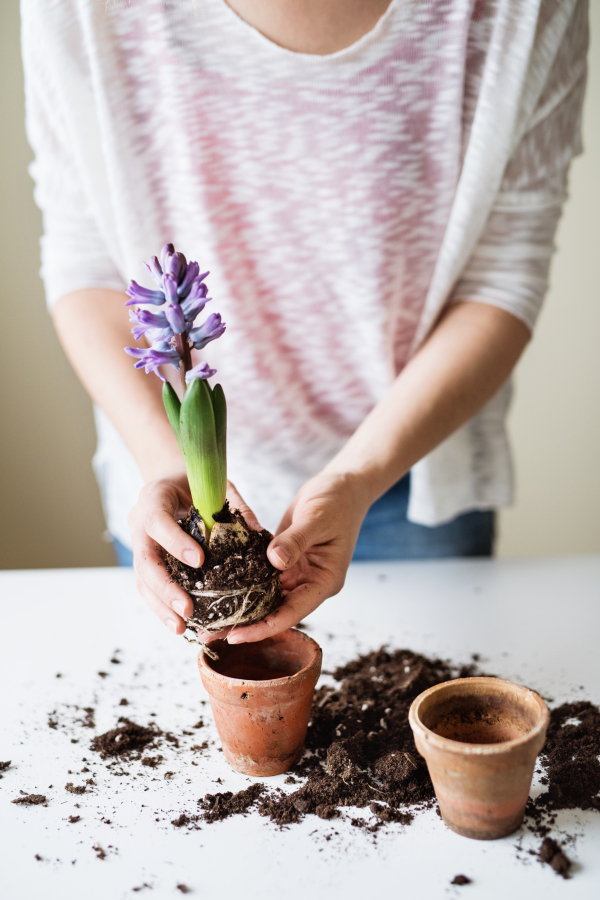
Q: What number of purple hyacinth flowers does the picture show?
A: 1